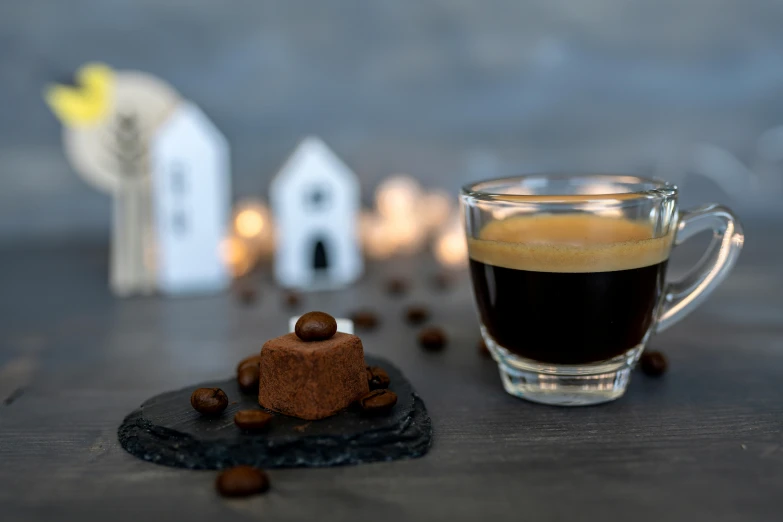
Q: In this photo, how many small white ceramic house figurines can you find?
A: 2